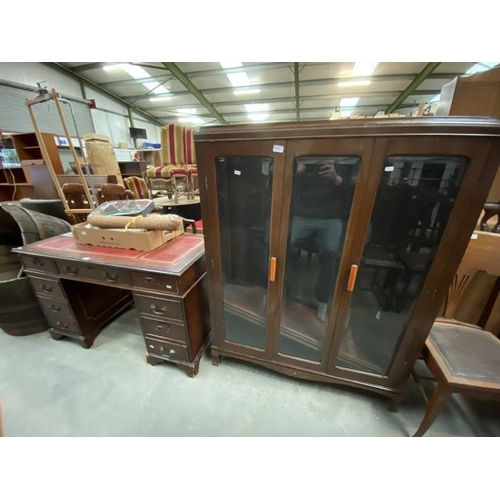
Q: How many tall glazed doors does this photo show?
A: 3